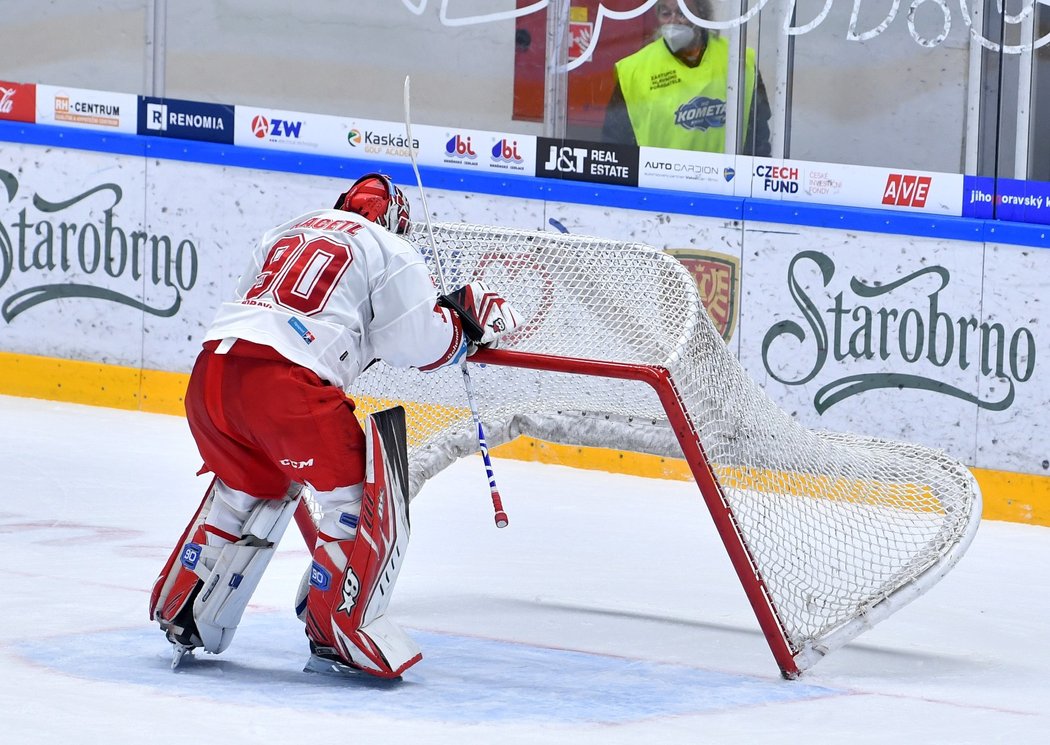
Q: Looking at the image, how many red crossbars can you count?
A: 1